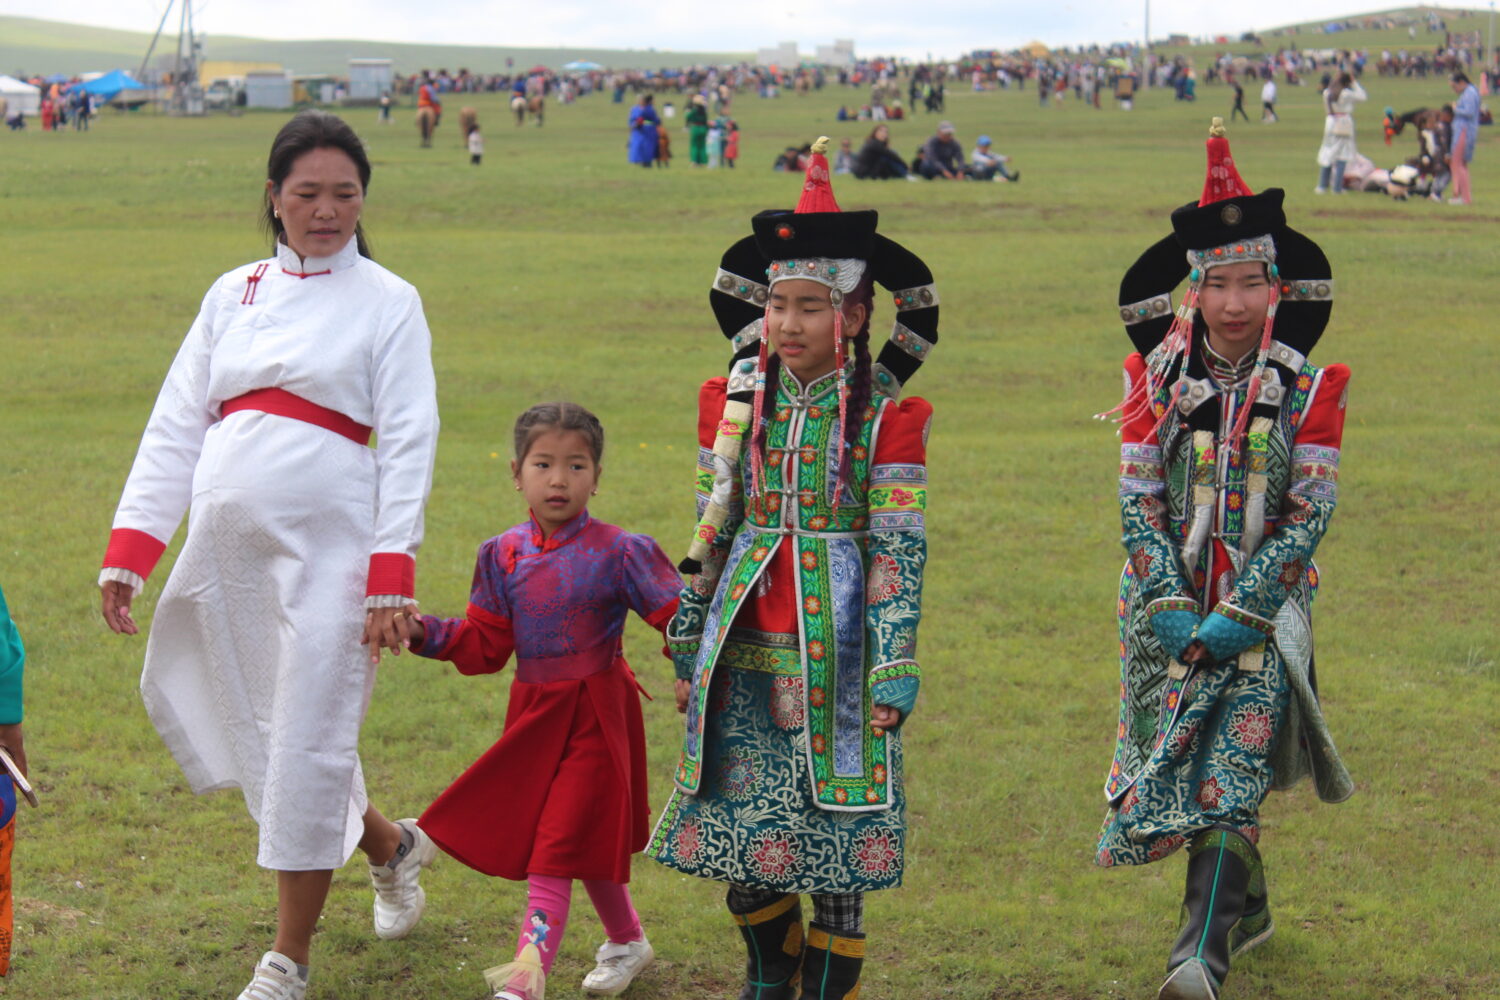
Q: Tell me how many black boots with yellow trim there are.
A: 2